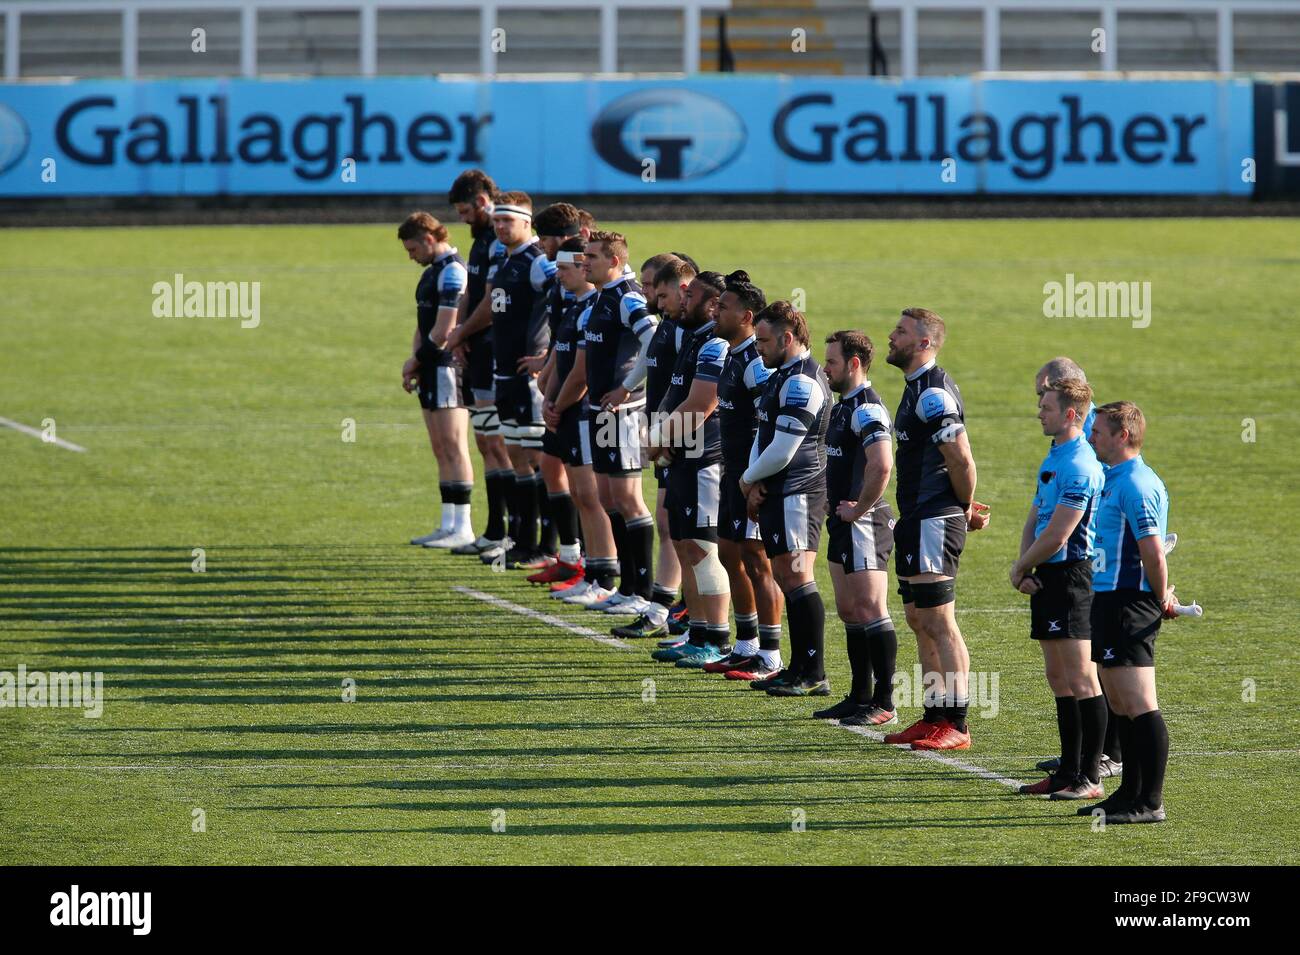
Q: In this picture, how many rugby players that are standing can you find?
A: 15